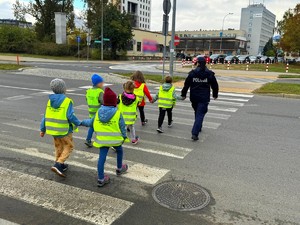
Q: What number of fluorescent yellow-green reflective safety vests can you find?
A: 6